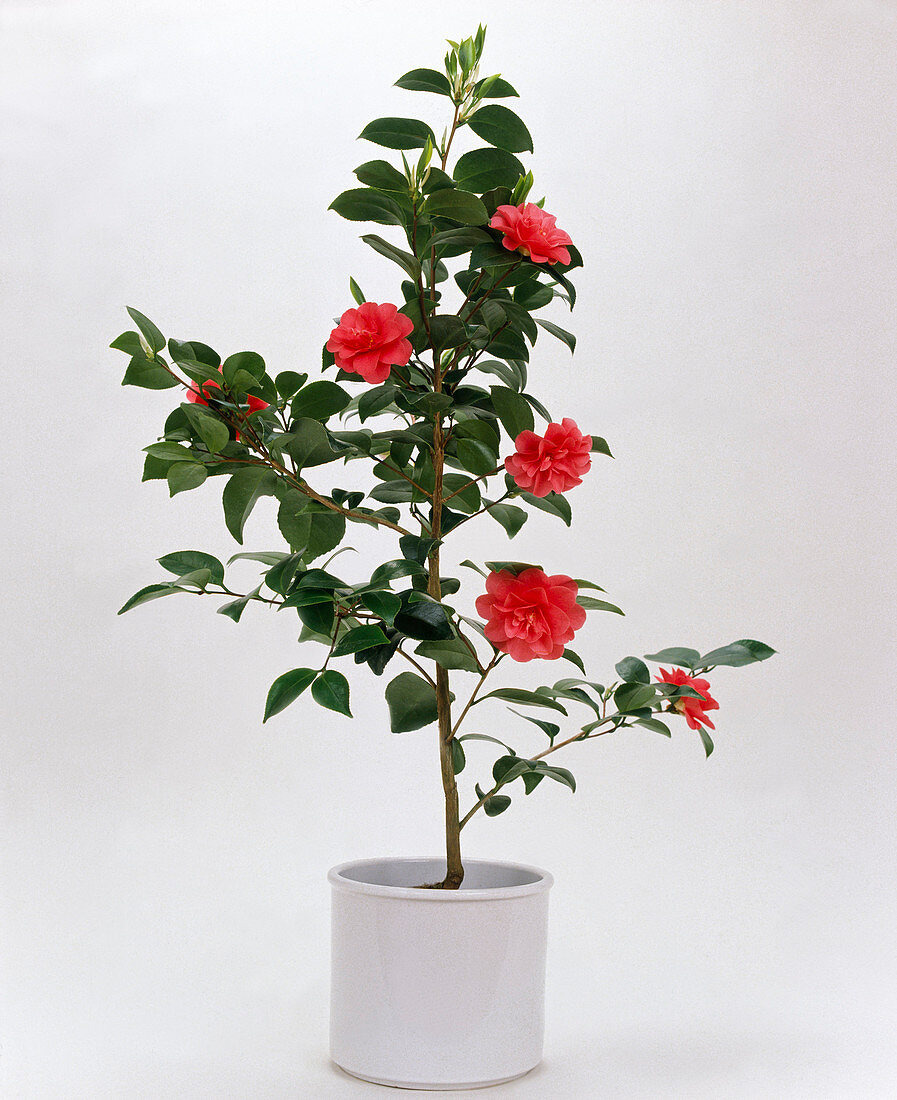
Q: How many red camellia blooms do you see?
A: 6